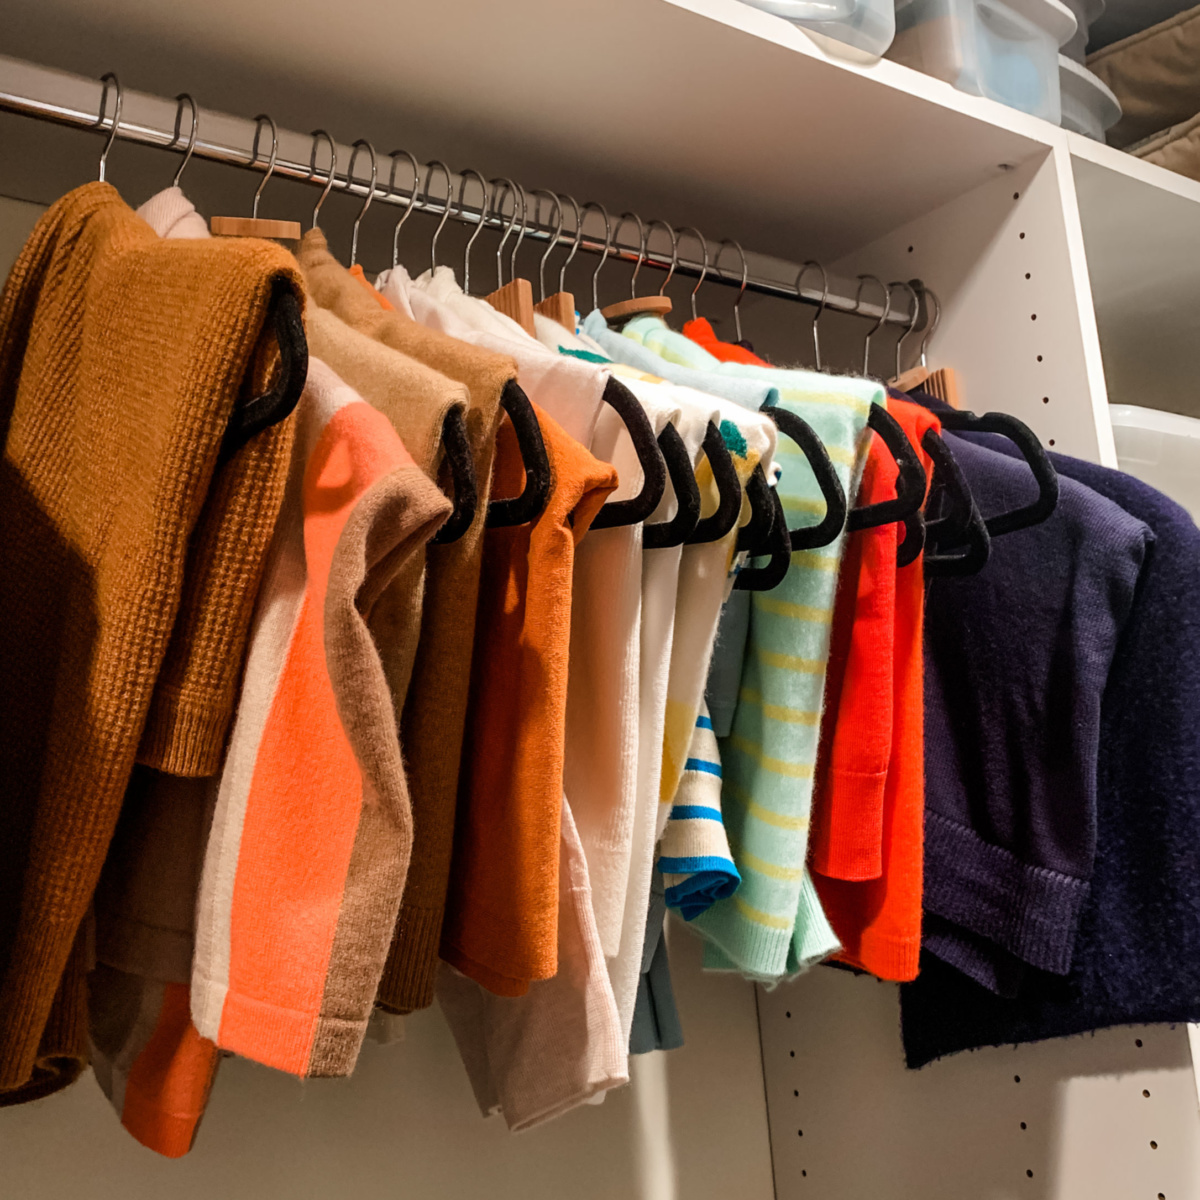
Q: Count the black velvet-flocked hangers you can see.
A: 14